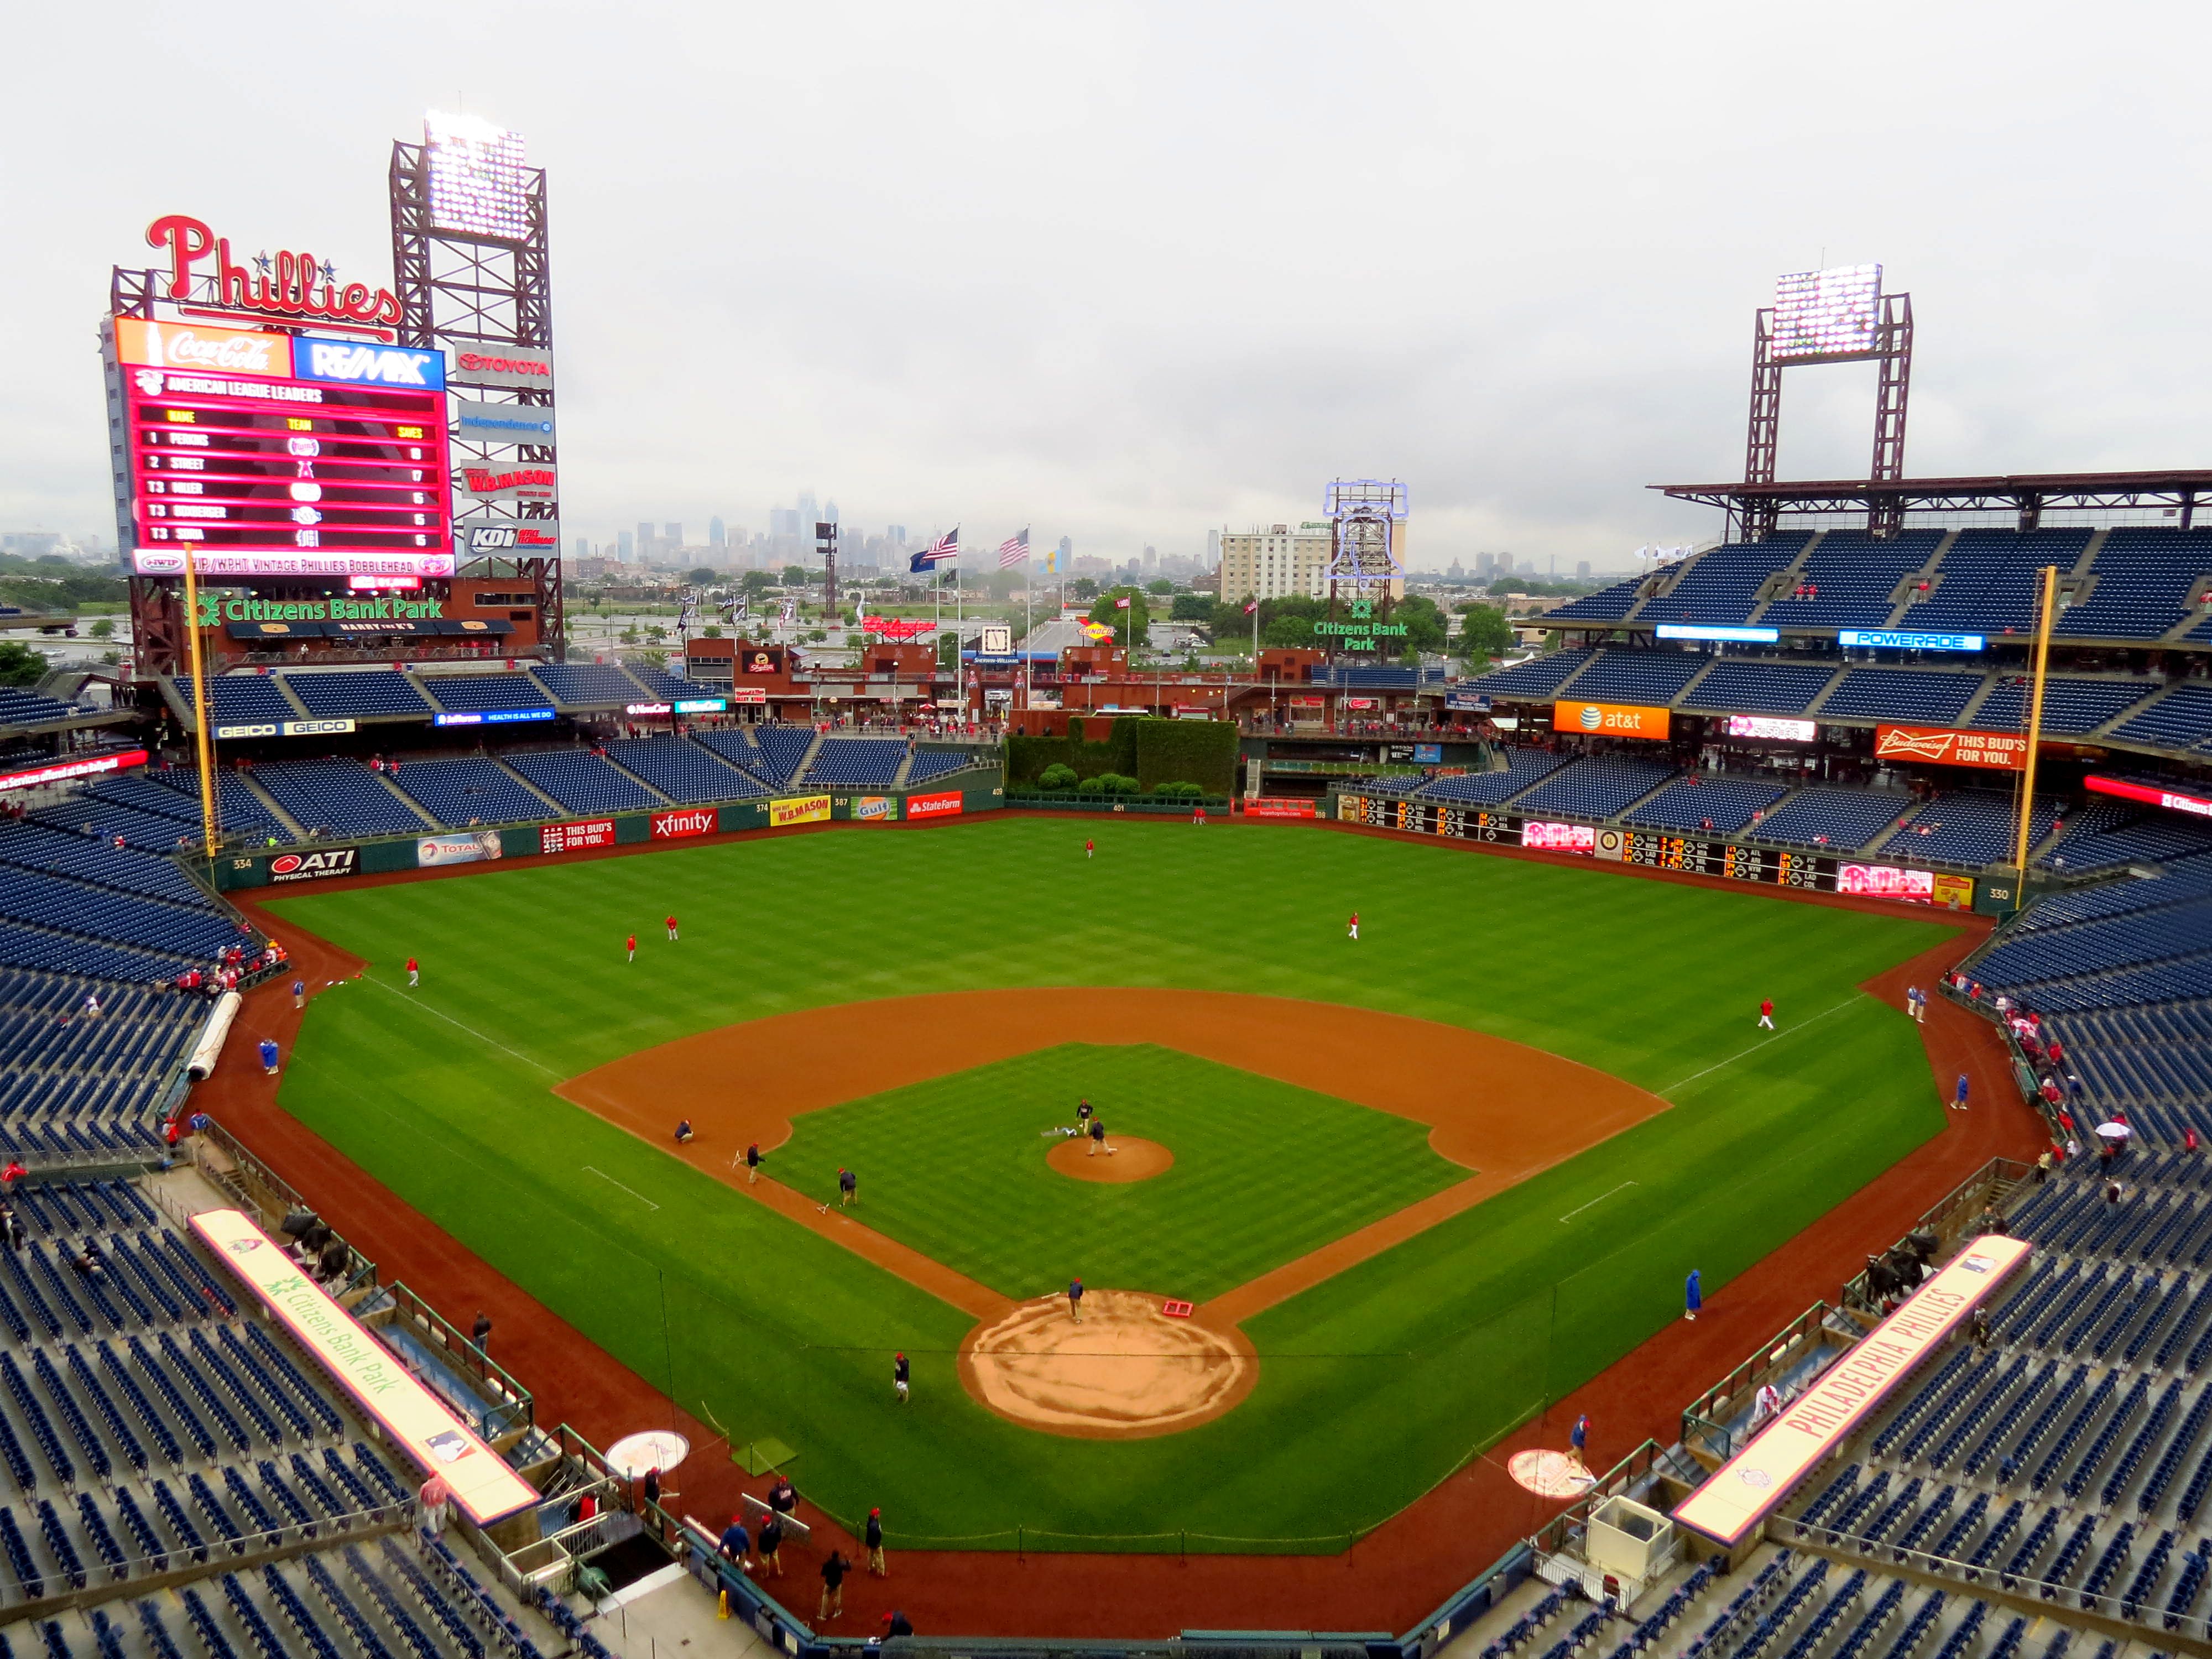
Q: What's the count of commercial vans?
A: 0